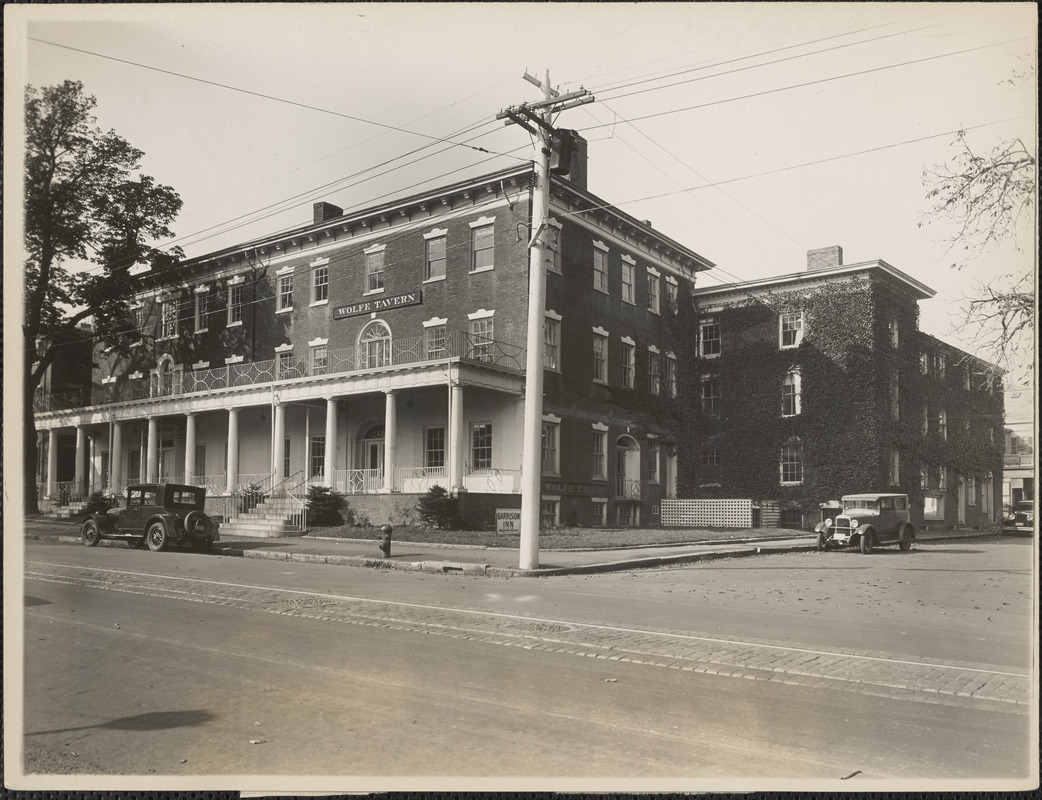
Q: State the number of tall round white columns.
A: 10